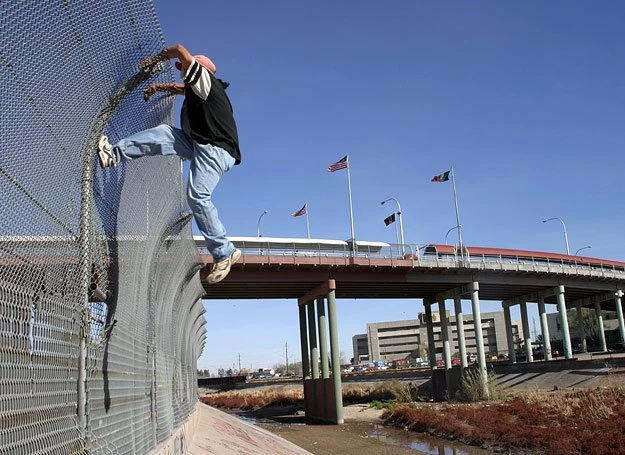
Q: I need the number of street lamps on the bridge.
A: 5